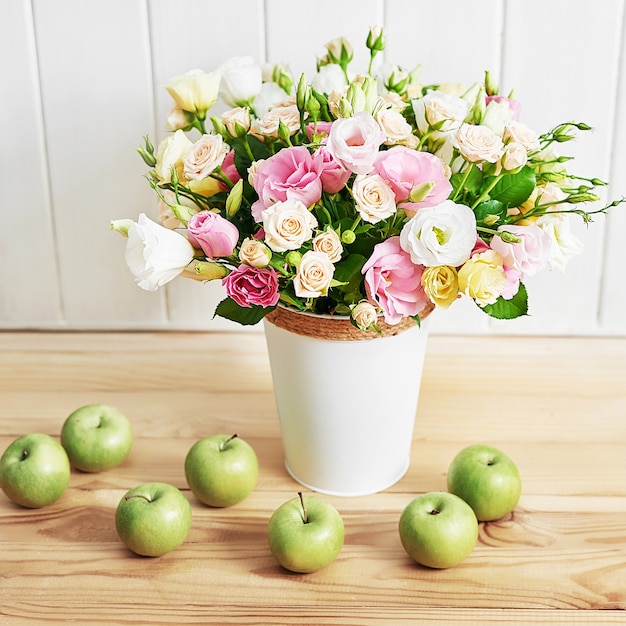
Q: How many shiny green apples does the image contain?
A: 7